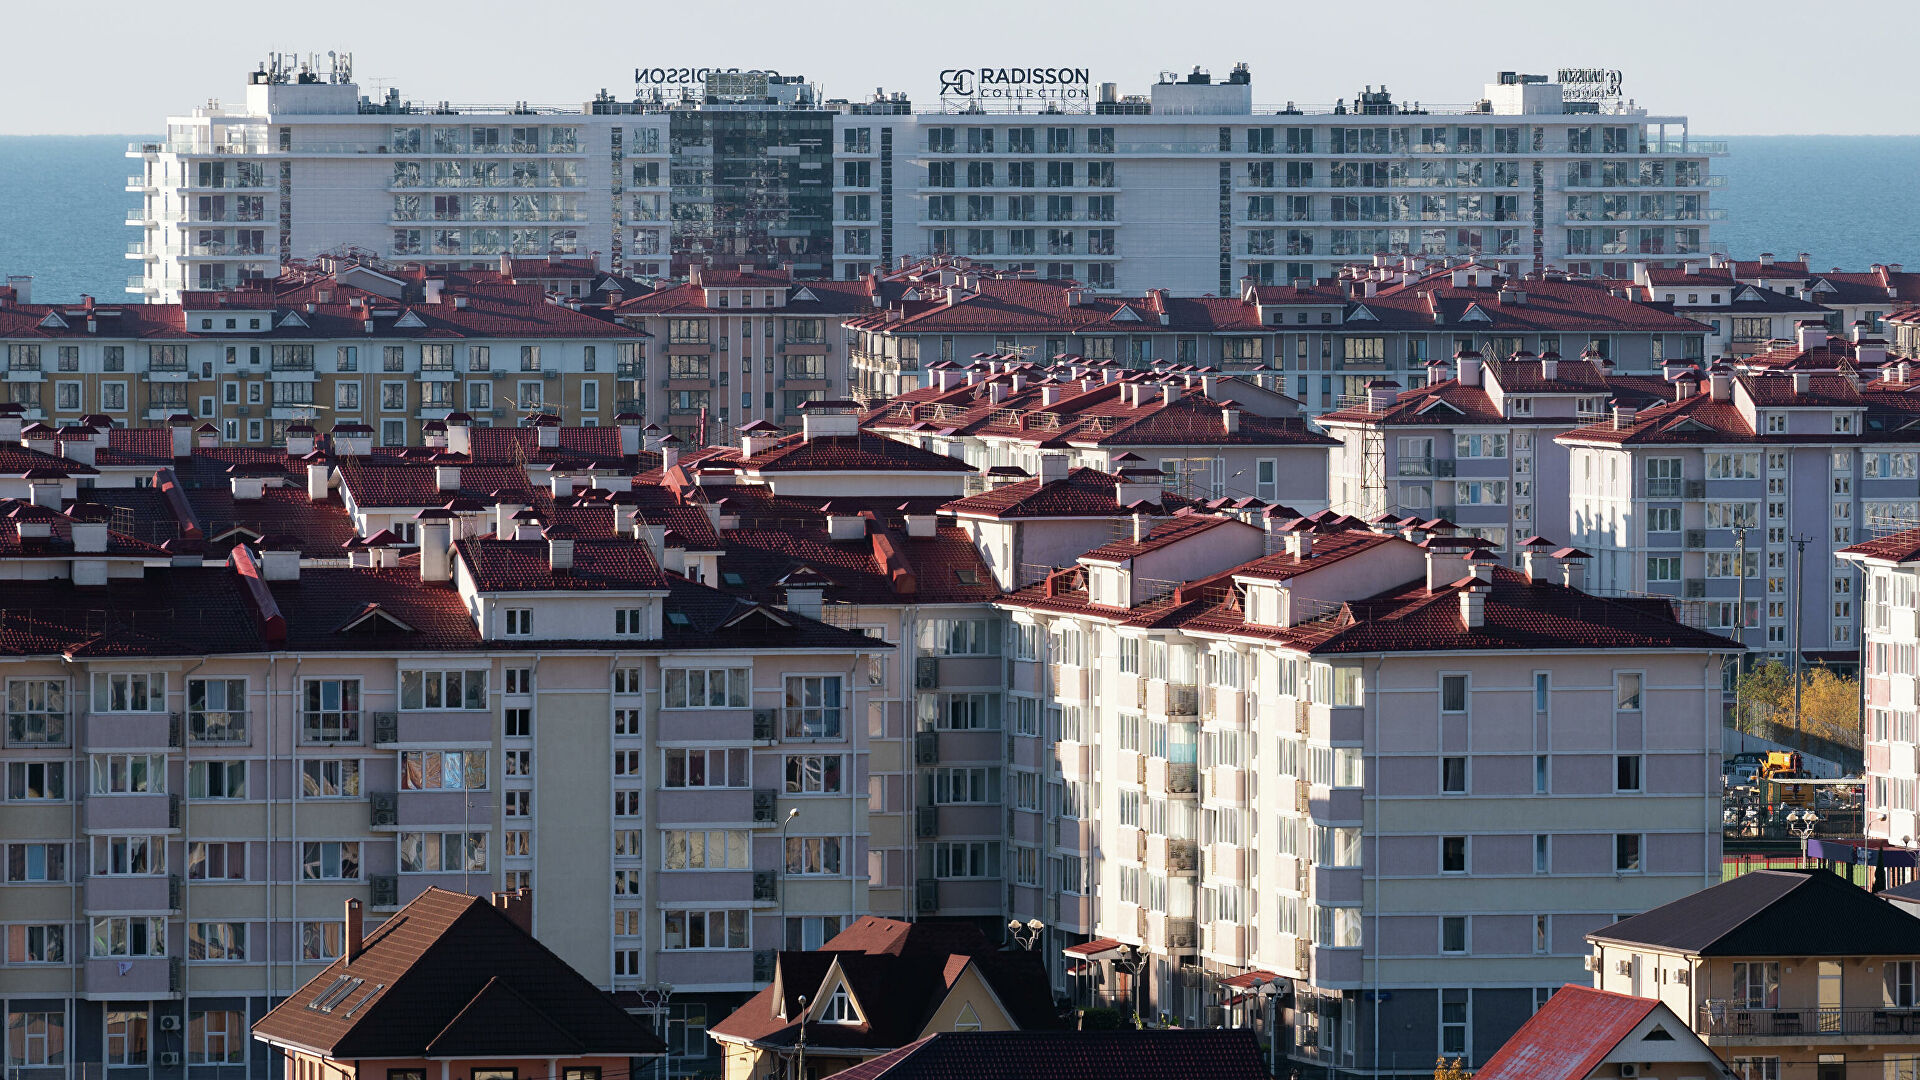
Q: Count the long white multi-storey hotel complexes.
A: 1